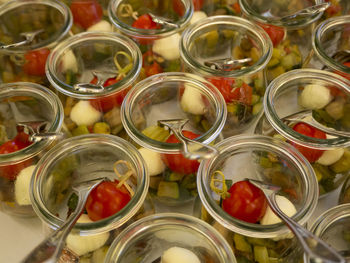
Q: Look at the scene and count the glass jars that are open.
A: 13